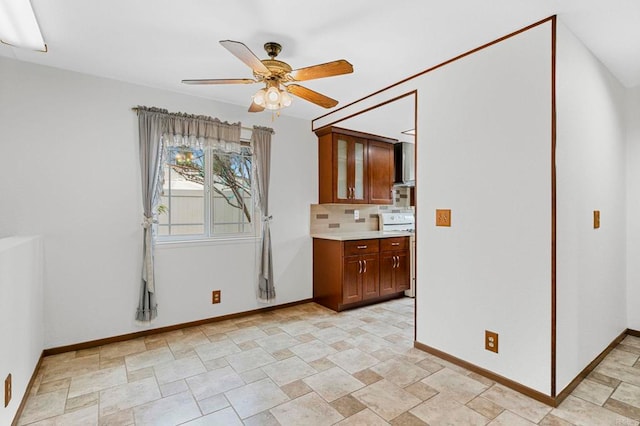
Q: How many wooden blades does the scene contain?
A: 5